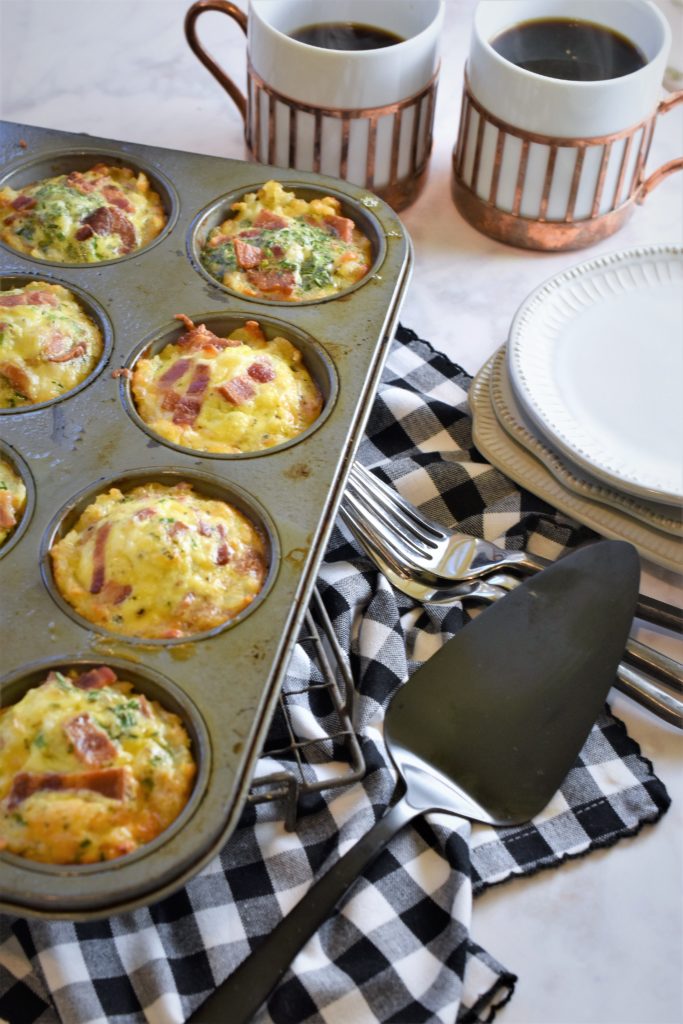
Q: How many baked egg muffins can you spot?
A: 7